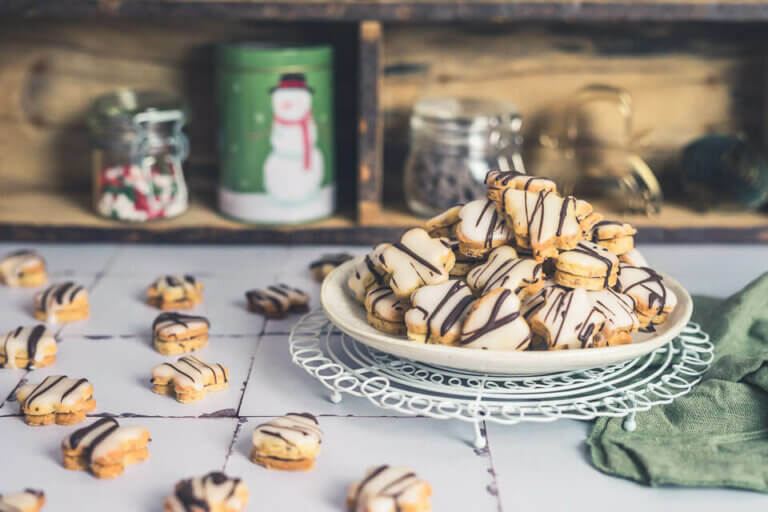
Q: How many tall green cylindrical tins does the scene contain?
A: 1